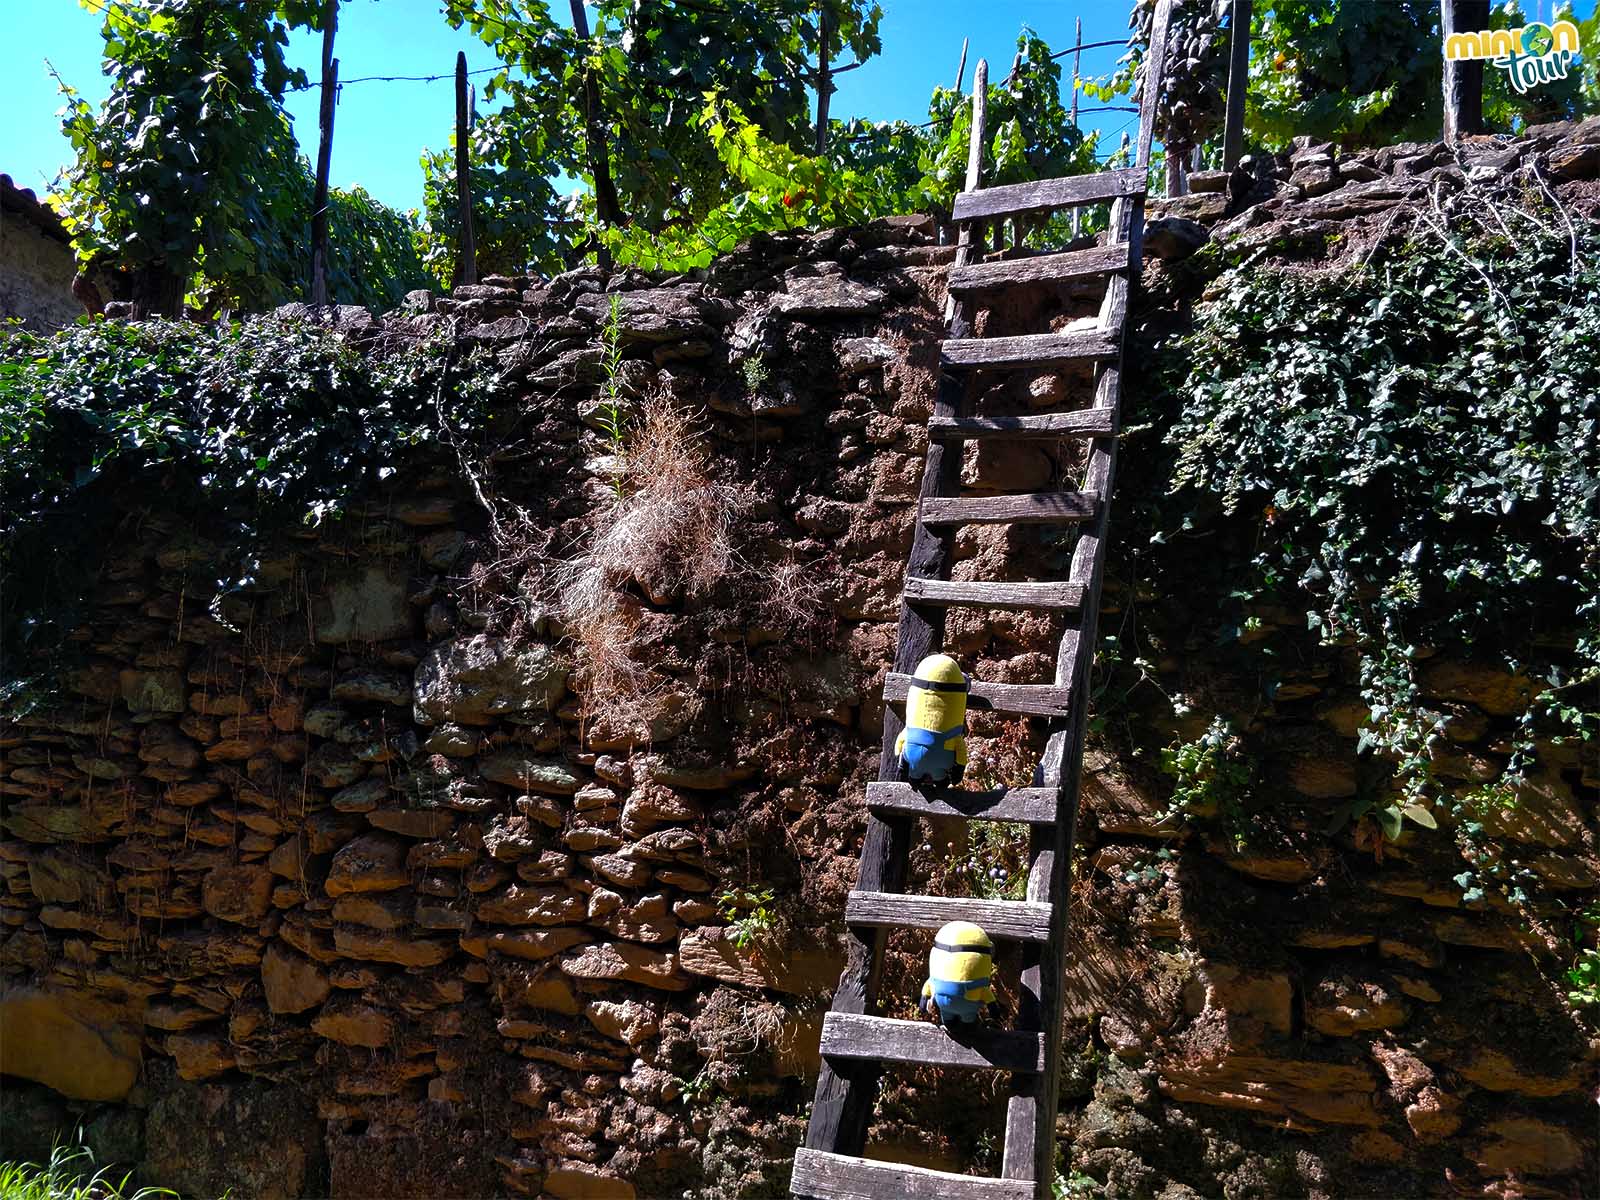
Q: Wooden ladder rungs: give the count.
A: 11